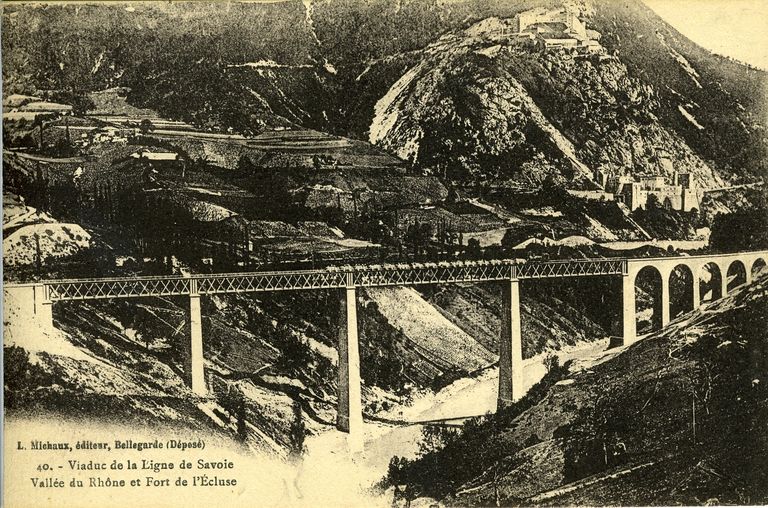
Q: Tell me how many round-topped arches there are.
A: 5